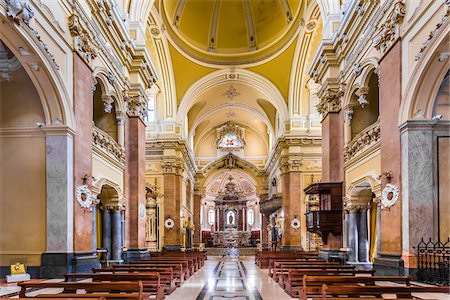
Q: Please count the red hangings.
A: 2